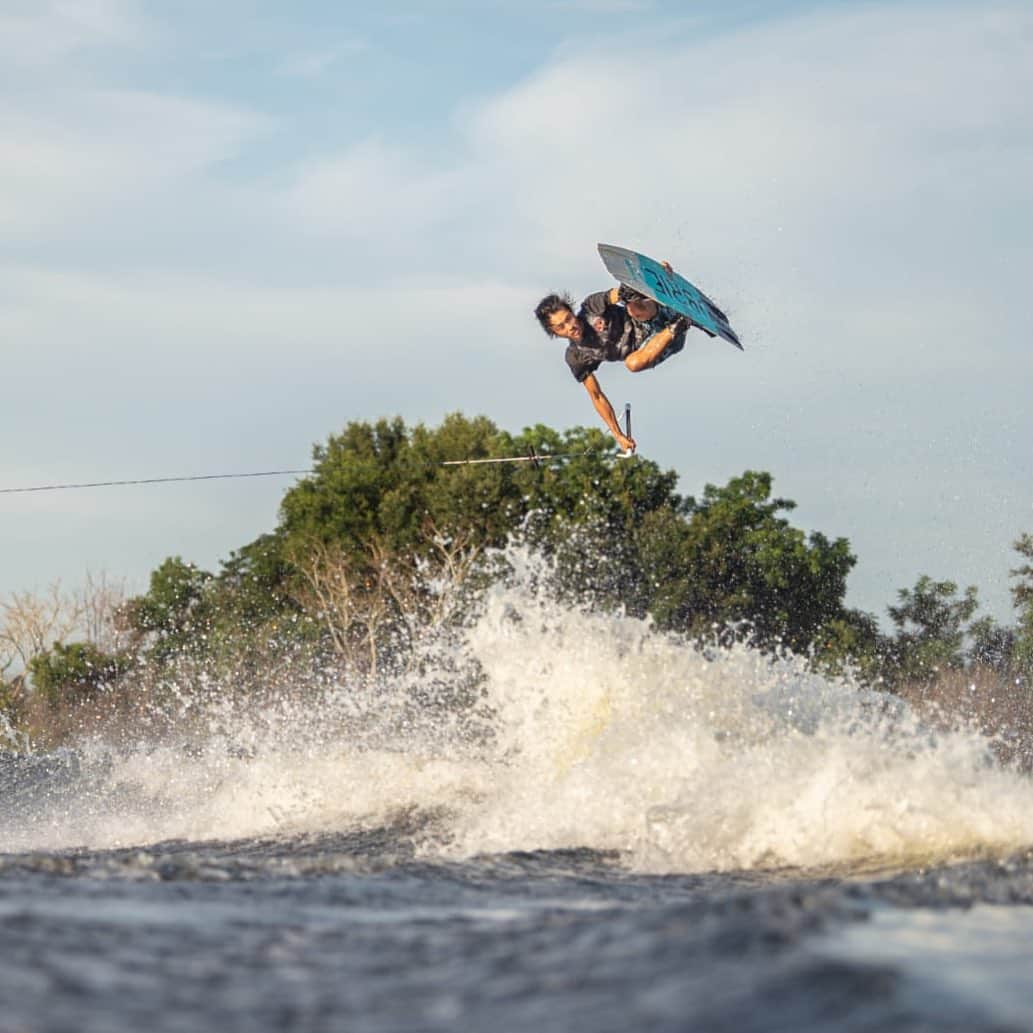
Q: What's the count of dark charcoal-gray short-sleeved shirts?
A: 1